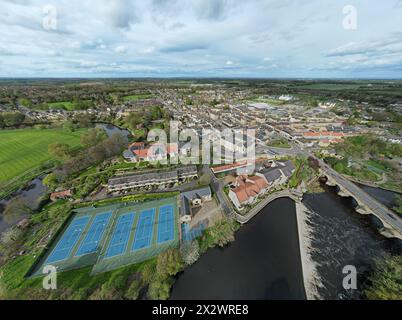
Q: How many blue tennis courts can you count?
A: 5